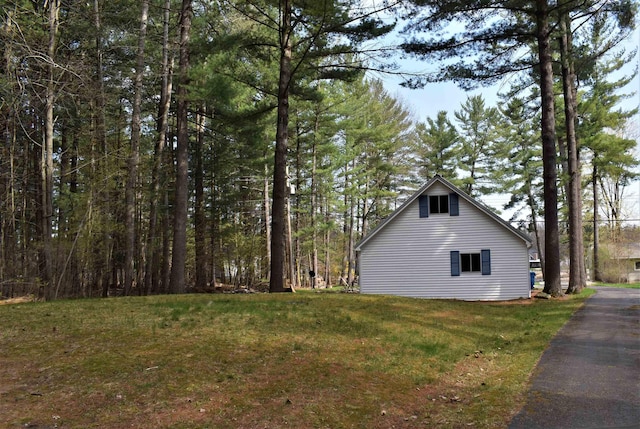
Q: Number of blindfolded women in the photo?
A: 0